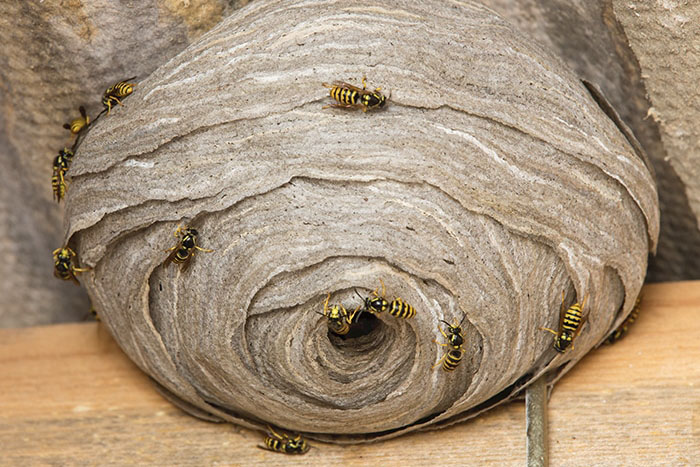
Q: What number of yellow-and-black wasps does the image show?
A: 12